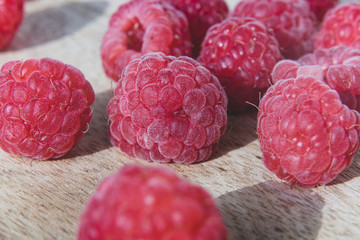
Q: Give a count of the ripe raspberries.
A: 12